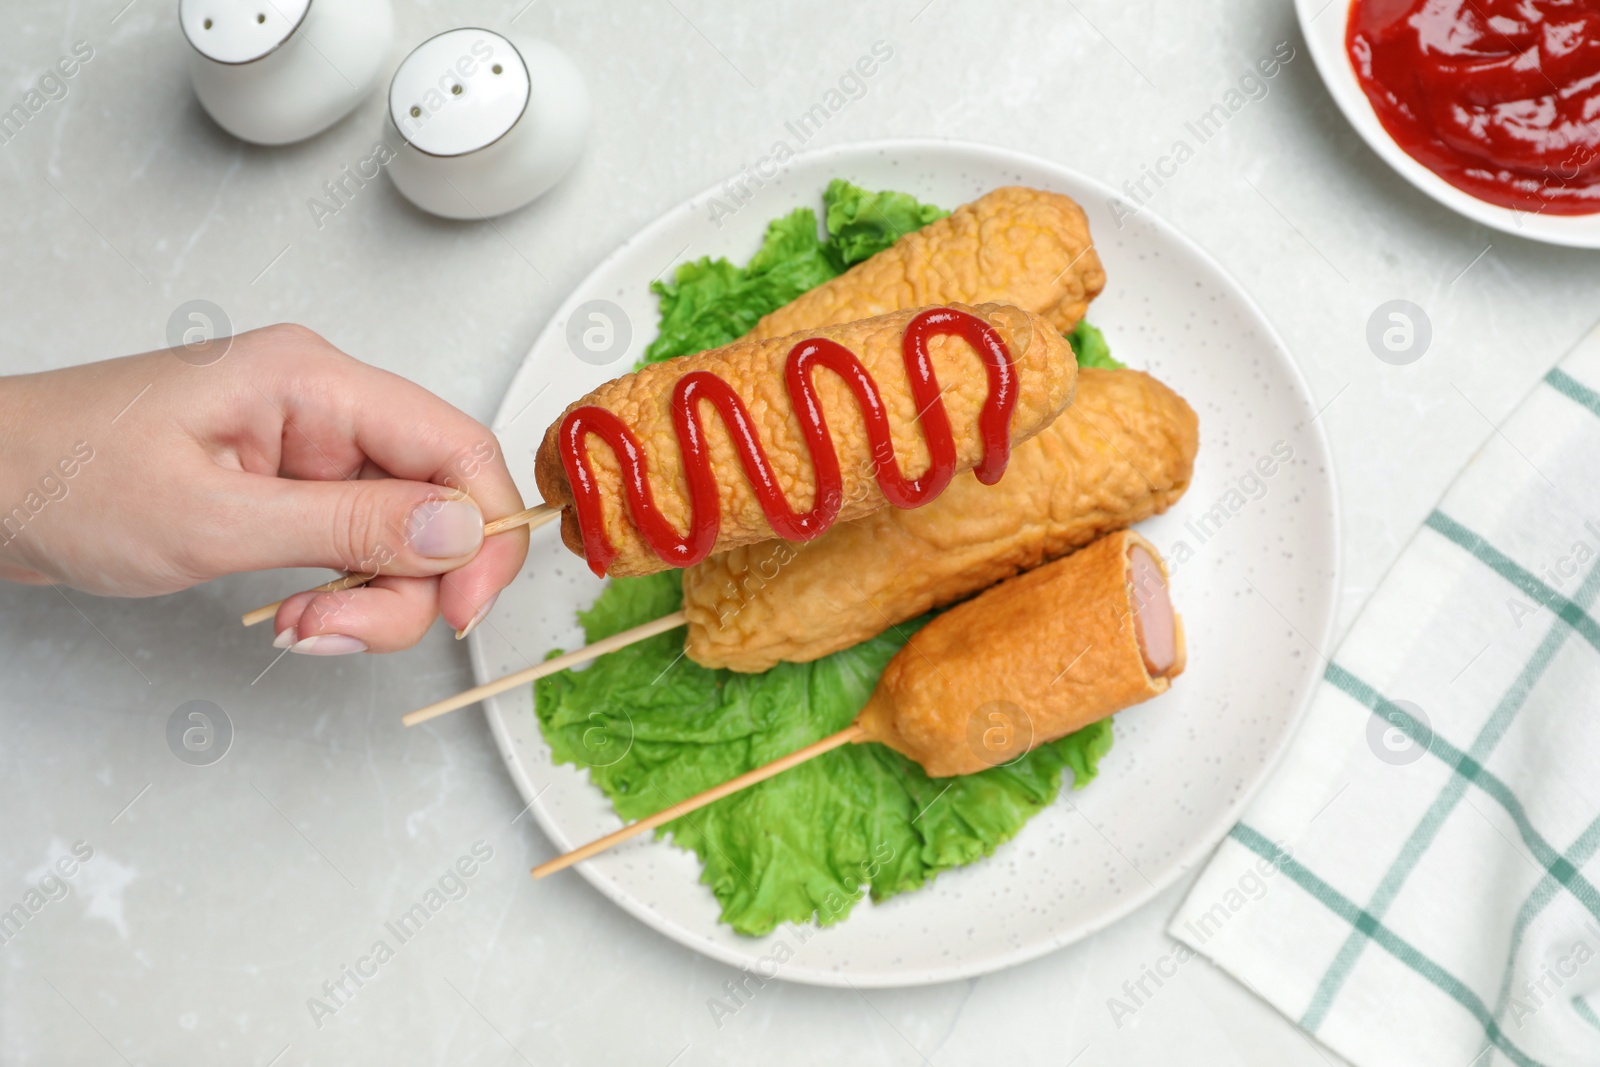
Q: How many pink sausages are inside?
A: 1